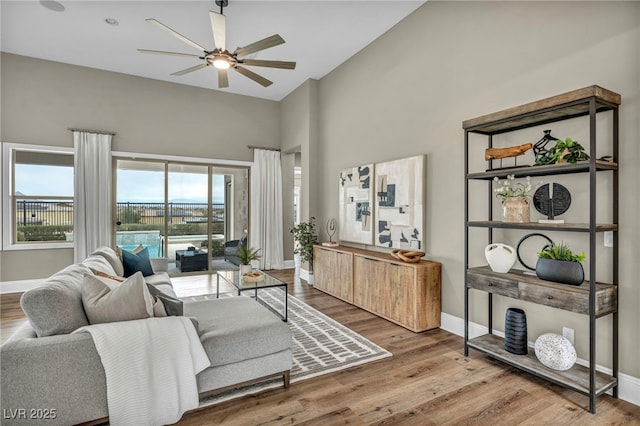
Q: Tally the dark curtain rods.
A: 2